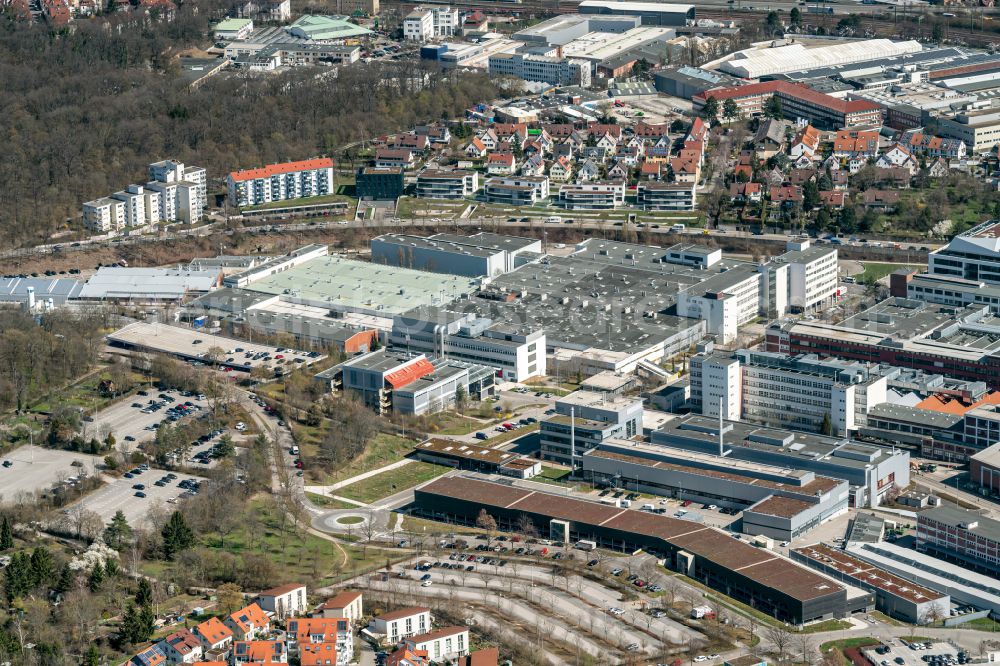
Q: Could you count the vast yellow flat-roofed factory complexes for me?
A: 0